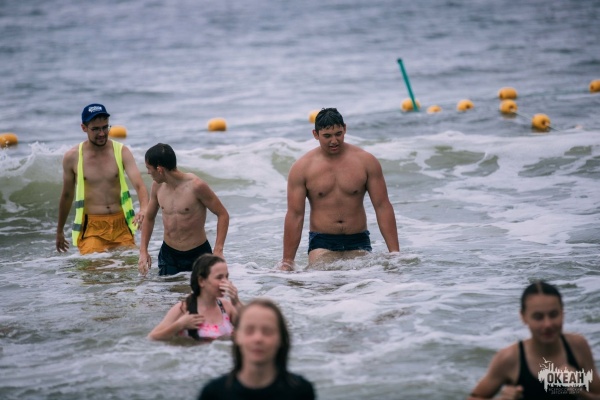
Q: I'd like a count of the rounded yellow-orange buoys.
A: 11